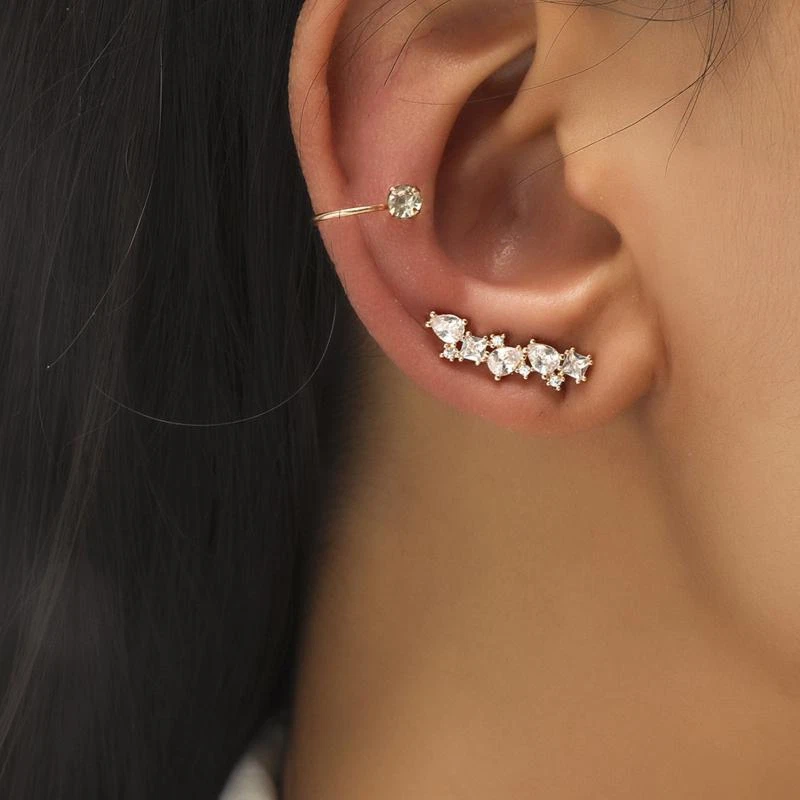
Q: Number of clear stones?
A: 10